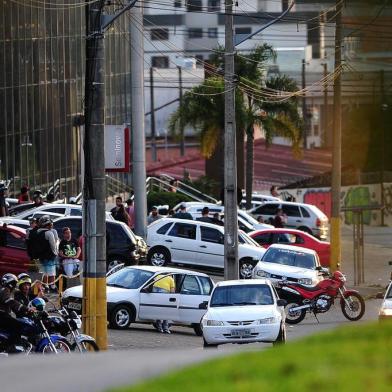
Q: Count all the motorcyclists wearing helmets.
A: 2